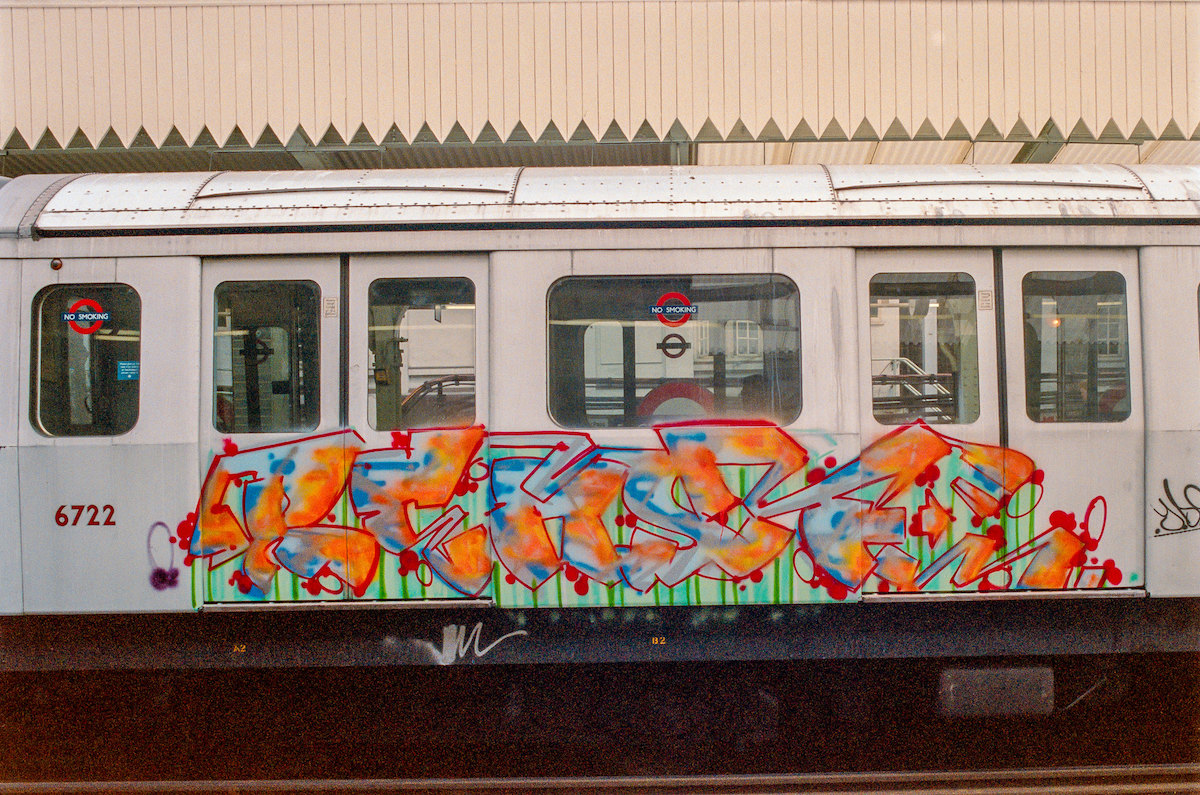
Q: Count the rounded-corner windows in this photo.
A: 6